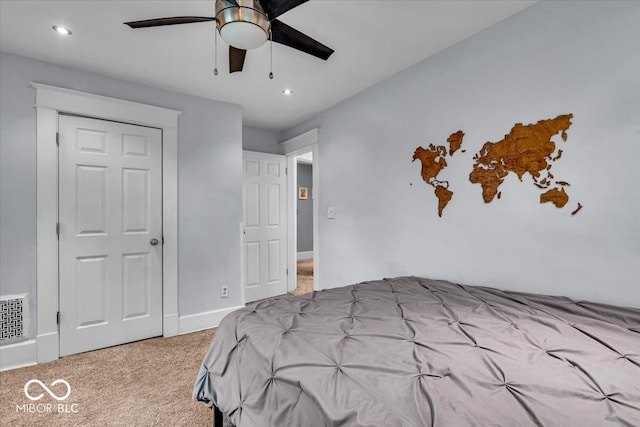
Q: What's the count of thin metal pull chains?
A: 2